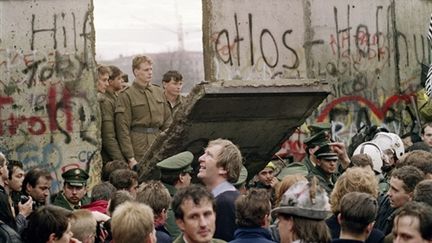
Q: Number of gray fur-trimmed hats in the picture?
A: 1